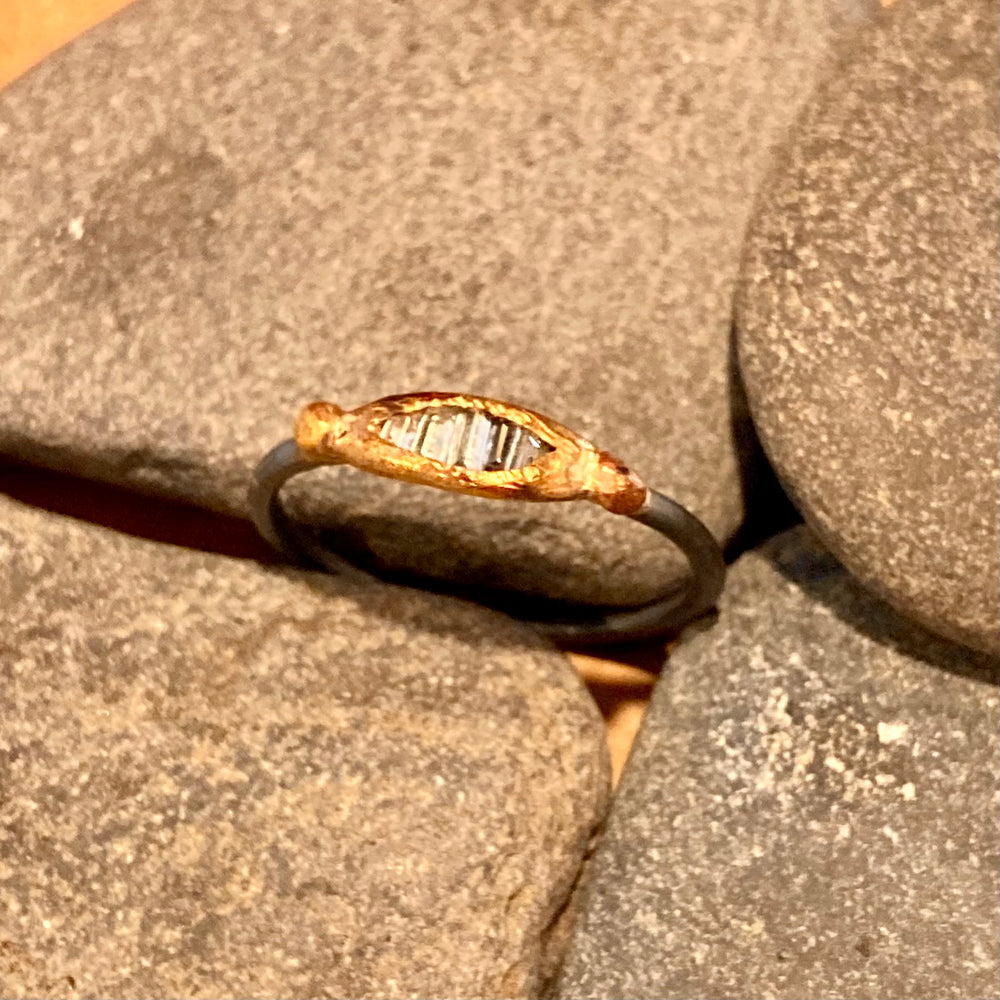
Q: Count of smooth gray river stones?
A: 4